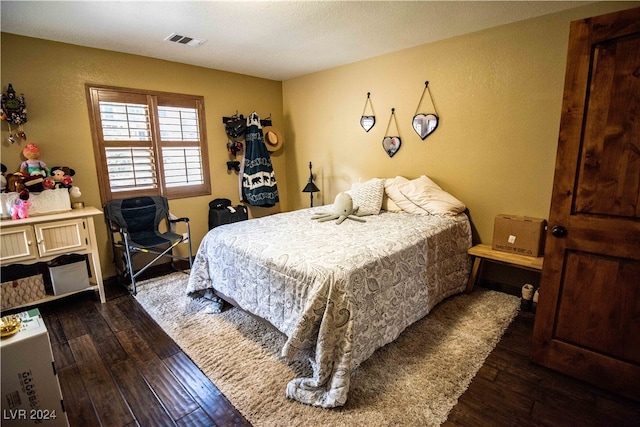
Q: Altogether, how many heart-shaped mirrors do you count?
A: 3